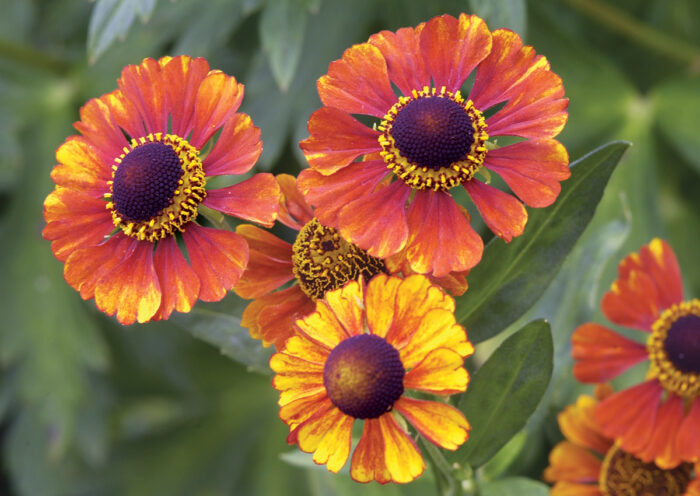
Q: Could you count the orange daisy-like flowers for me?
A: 6